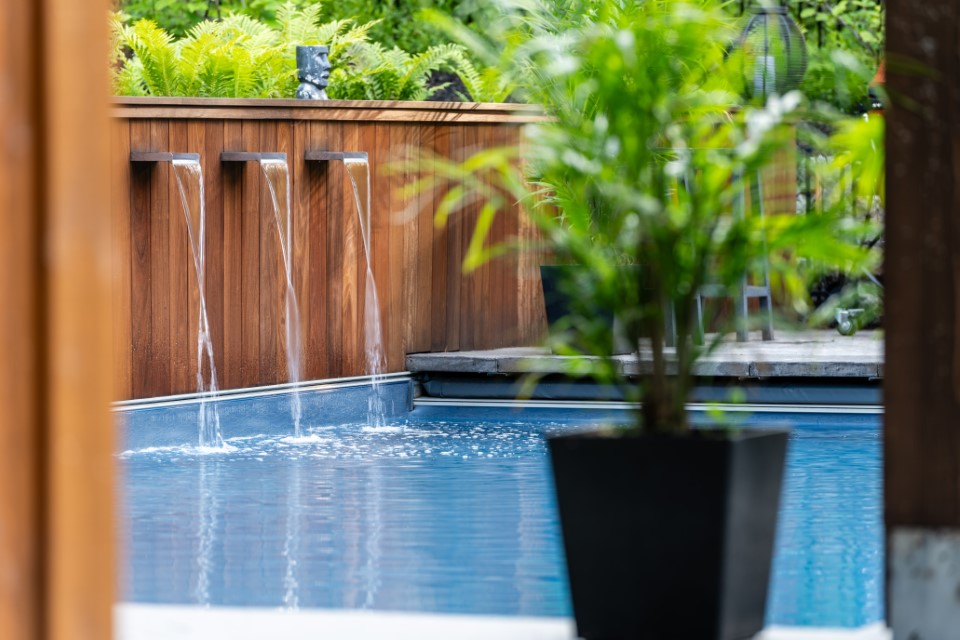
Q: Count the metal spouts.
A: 3